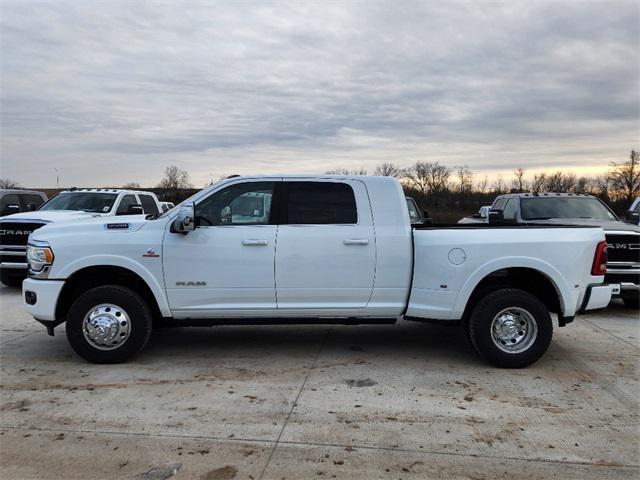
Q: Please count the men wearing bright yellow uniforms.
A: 0